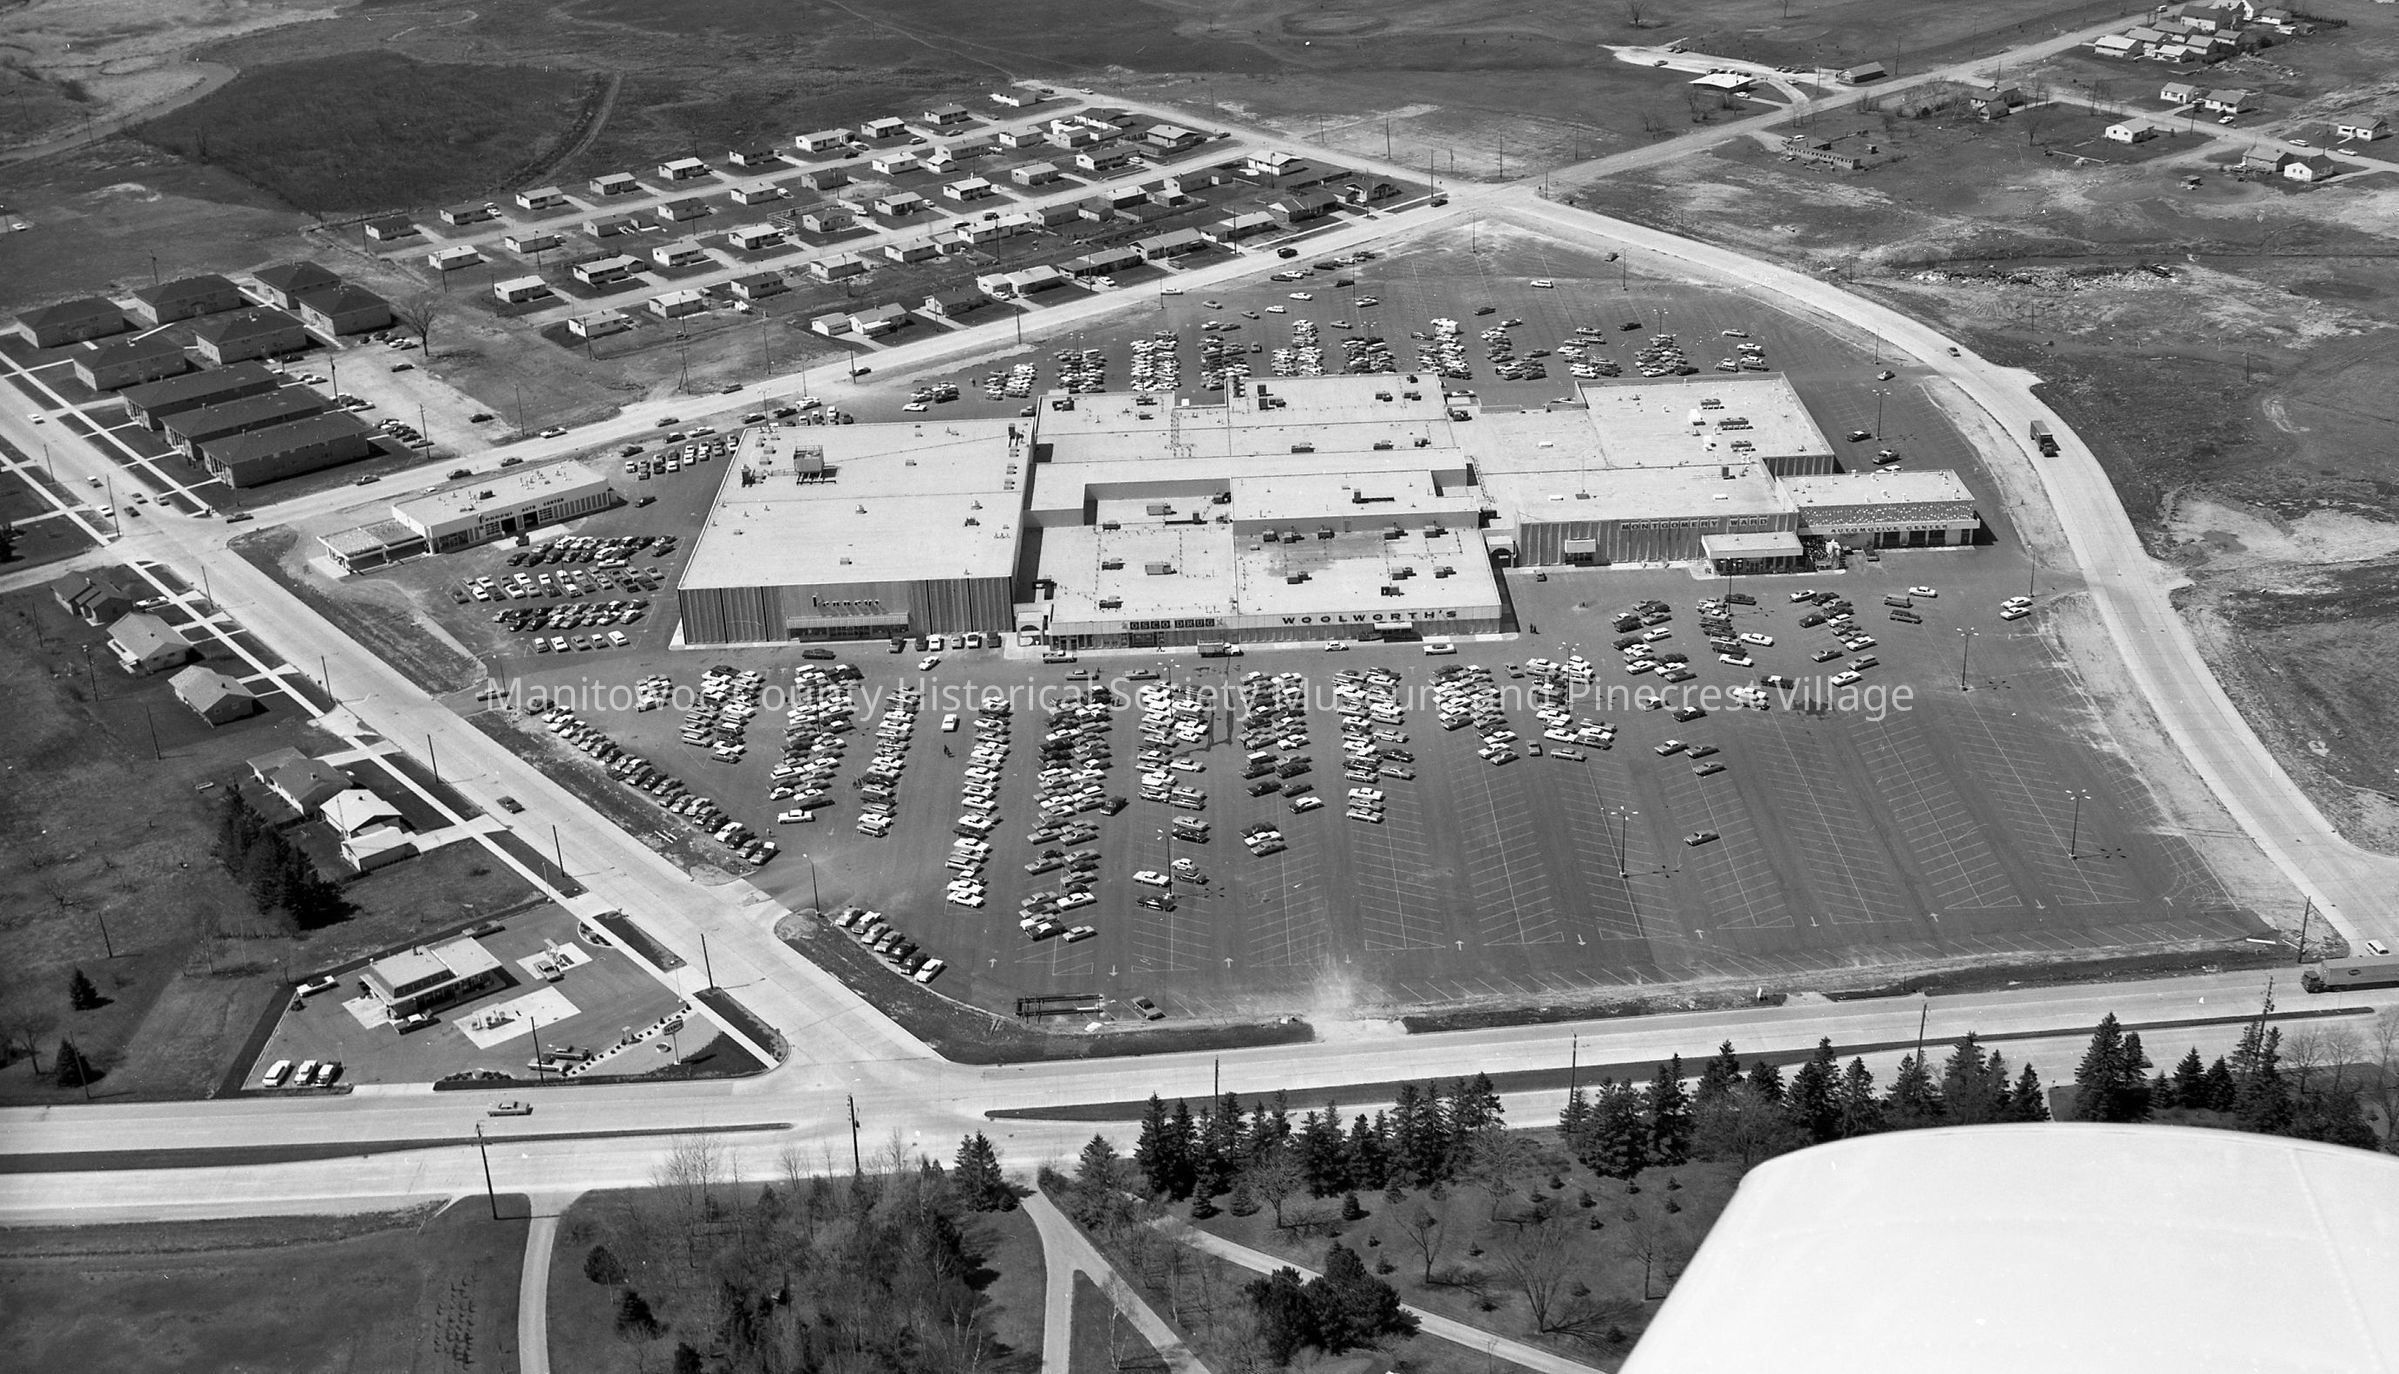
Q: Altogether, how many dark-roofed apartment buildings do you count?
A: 9